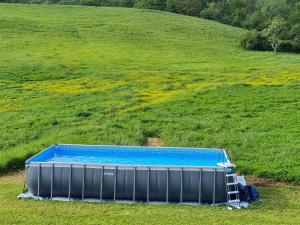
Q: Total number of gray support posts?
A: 12